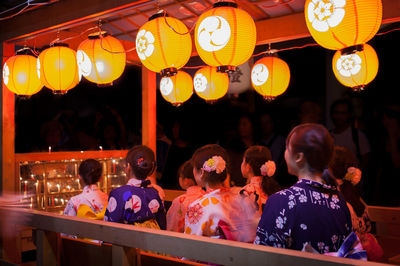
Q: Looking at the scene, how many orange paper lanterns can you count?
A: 10